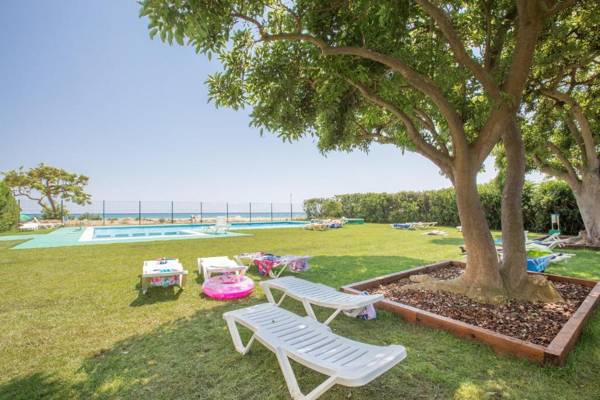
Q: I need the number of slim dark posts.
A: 10